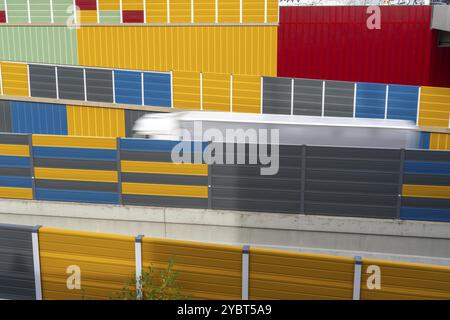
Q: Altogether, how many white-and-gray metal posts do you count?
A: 4